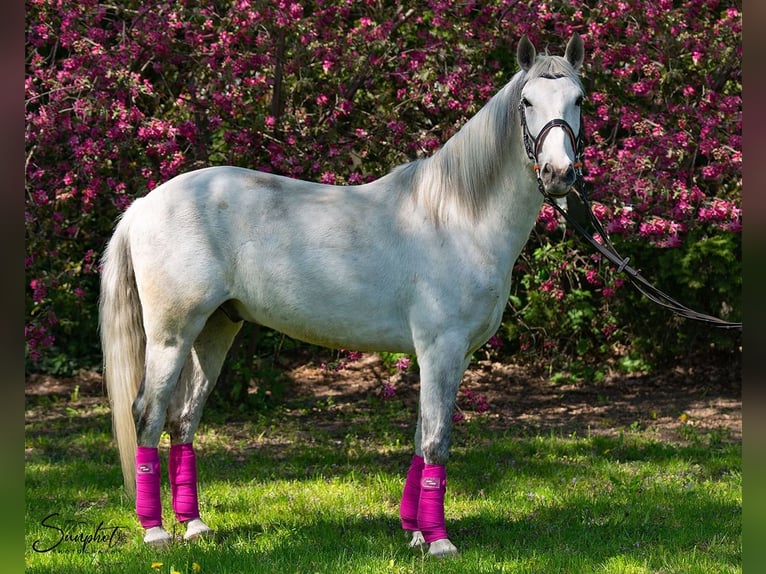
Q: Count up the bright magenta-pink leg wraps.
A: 4